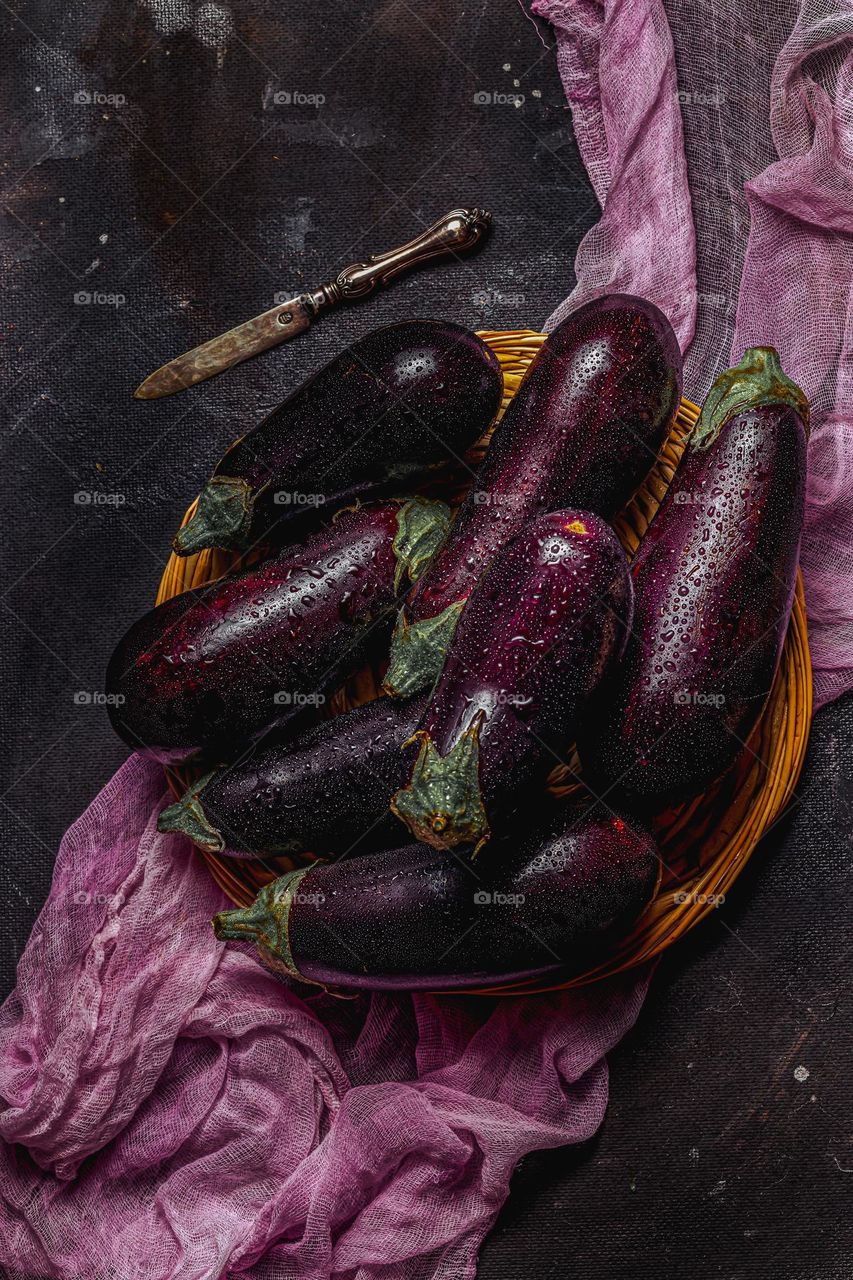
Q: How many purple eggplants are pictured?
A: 7